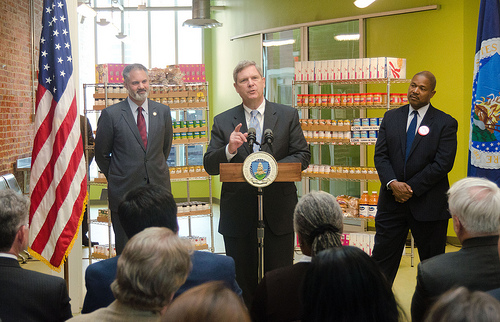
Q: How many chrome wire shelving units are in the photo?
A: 2